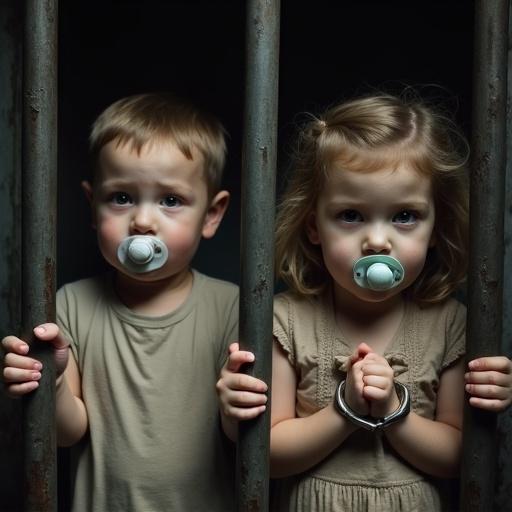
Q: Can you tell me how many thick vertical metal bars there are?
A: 3